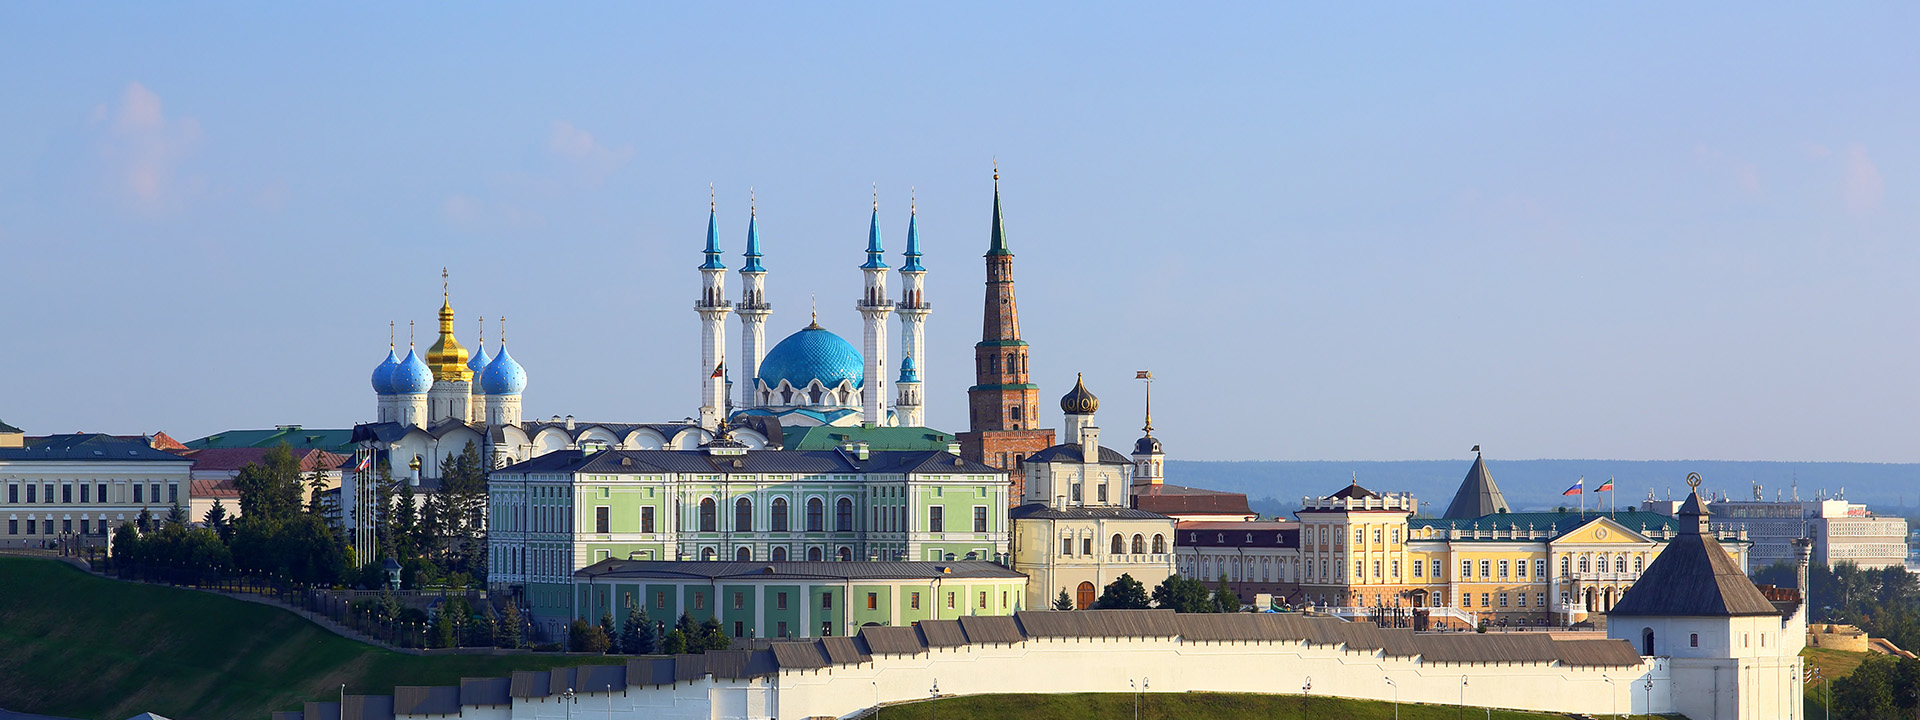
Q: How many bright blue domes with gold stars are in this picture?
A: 4